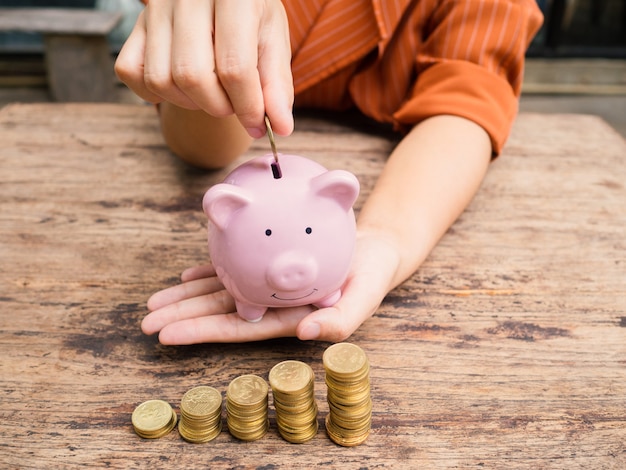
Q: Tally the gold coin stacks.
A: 5